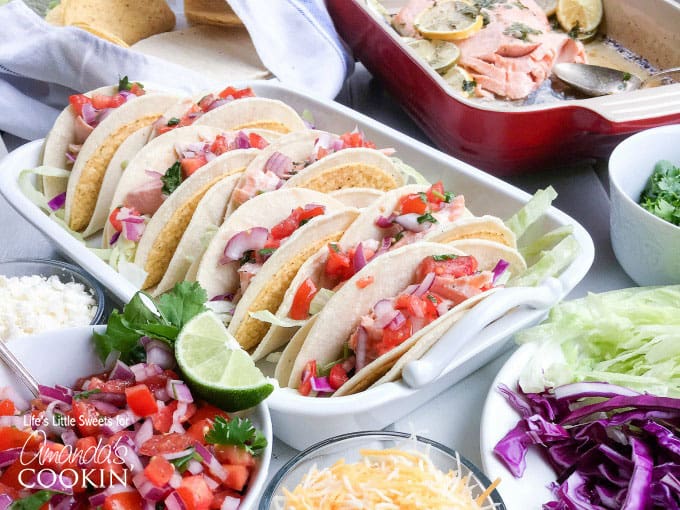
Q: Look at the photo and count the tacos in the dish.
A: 7